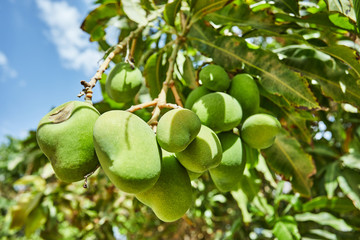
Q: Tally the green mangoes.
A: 12